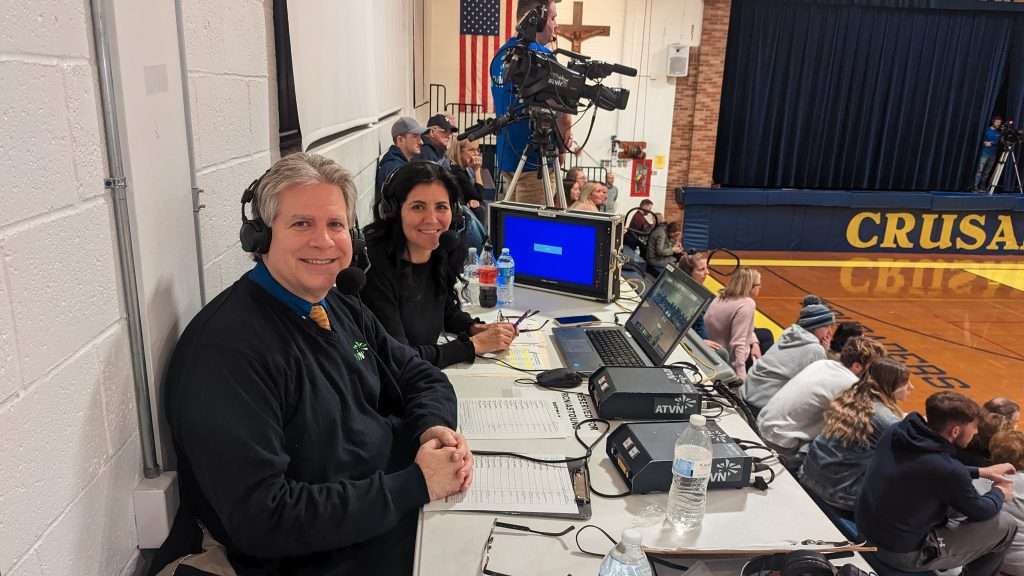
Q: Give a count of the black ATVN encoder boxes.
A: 2